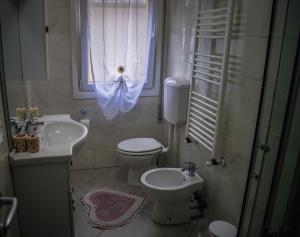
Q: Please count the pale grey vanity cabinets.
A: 1